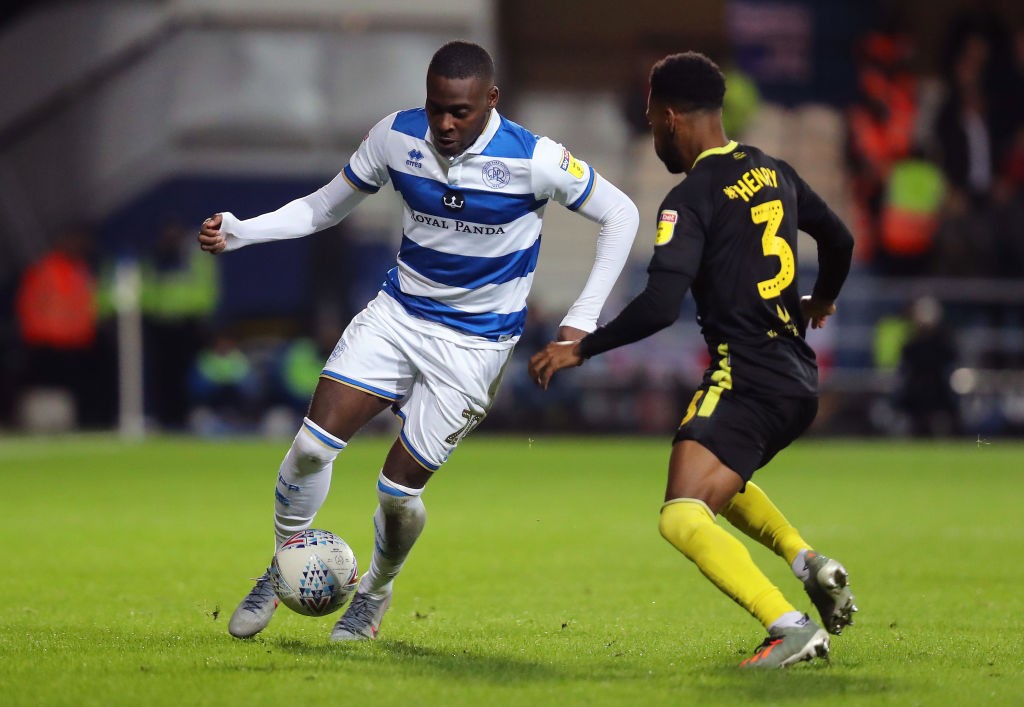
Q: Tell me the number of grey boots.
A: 4